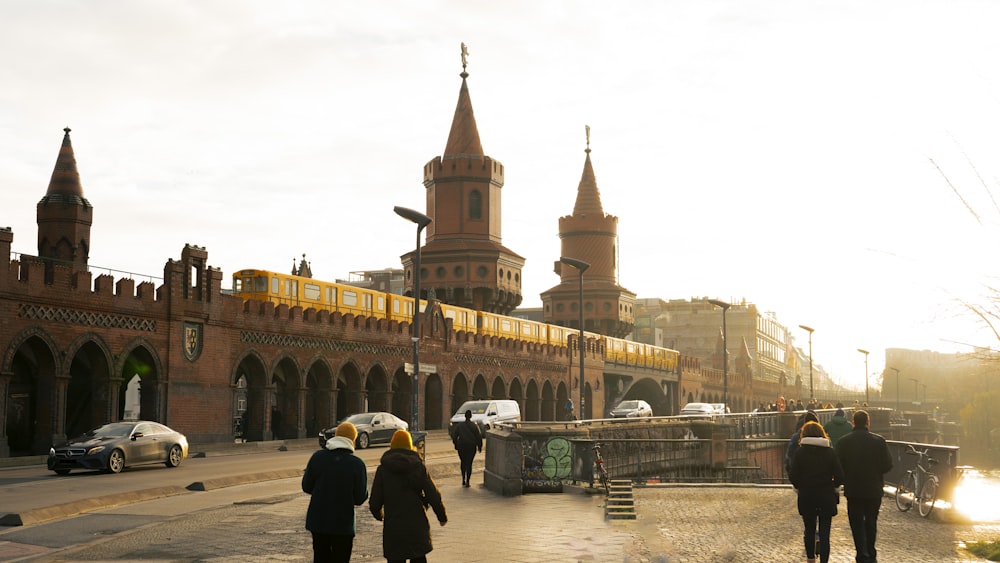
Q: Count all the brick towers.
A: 3